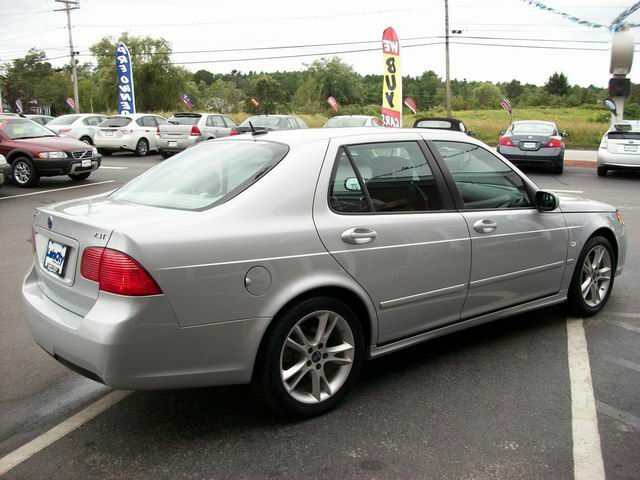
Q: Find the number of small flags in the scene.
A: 8